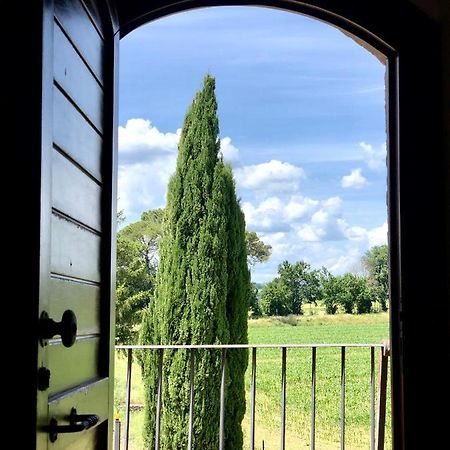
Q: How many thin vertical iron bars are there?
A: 9